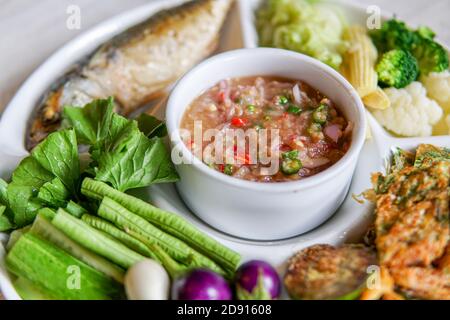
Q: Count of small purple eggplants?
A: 2